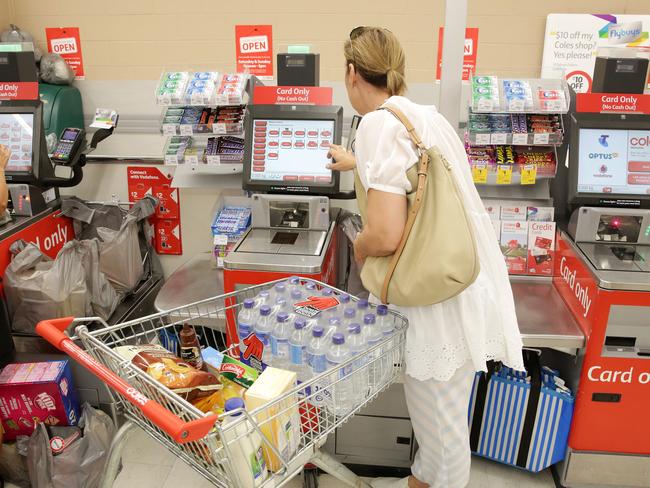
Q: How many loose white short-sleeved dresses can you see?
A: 1